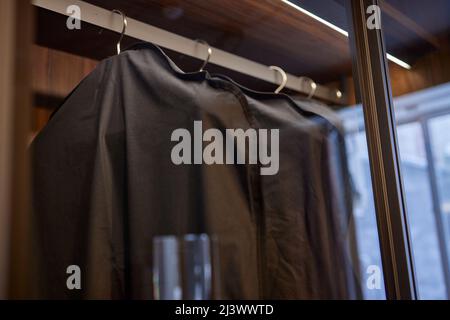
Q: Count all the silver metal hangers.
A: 4